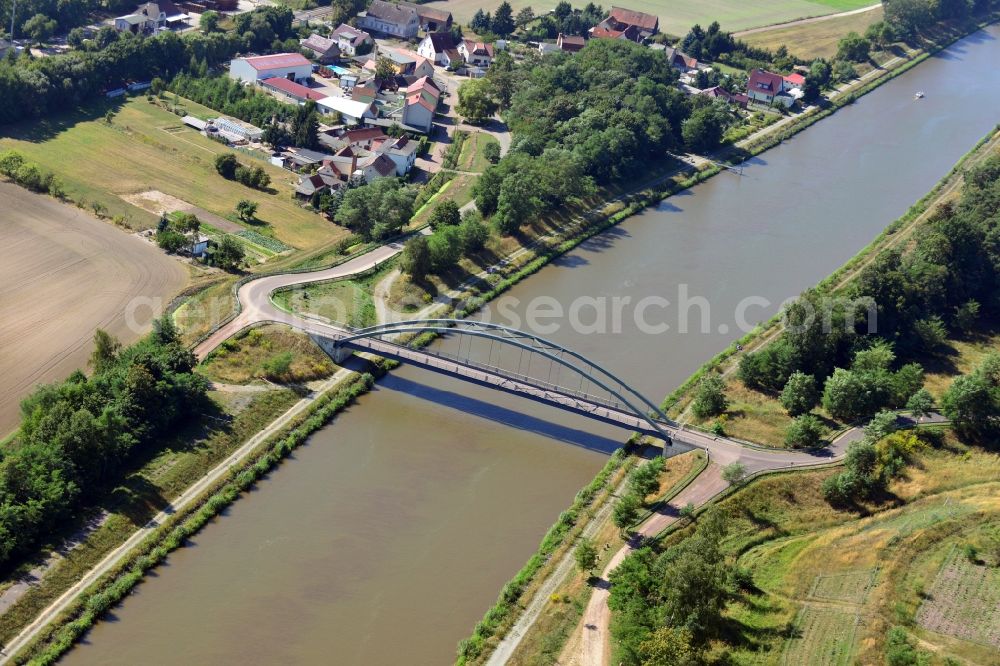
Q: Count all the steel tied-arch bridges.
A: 1